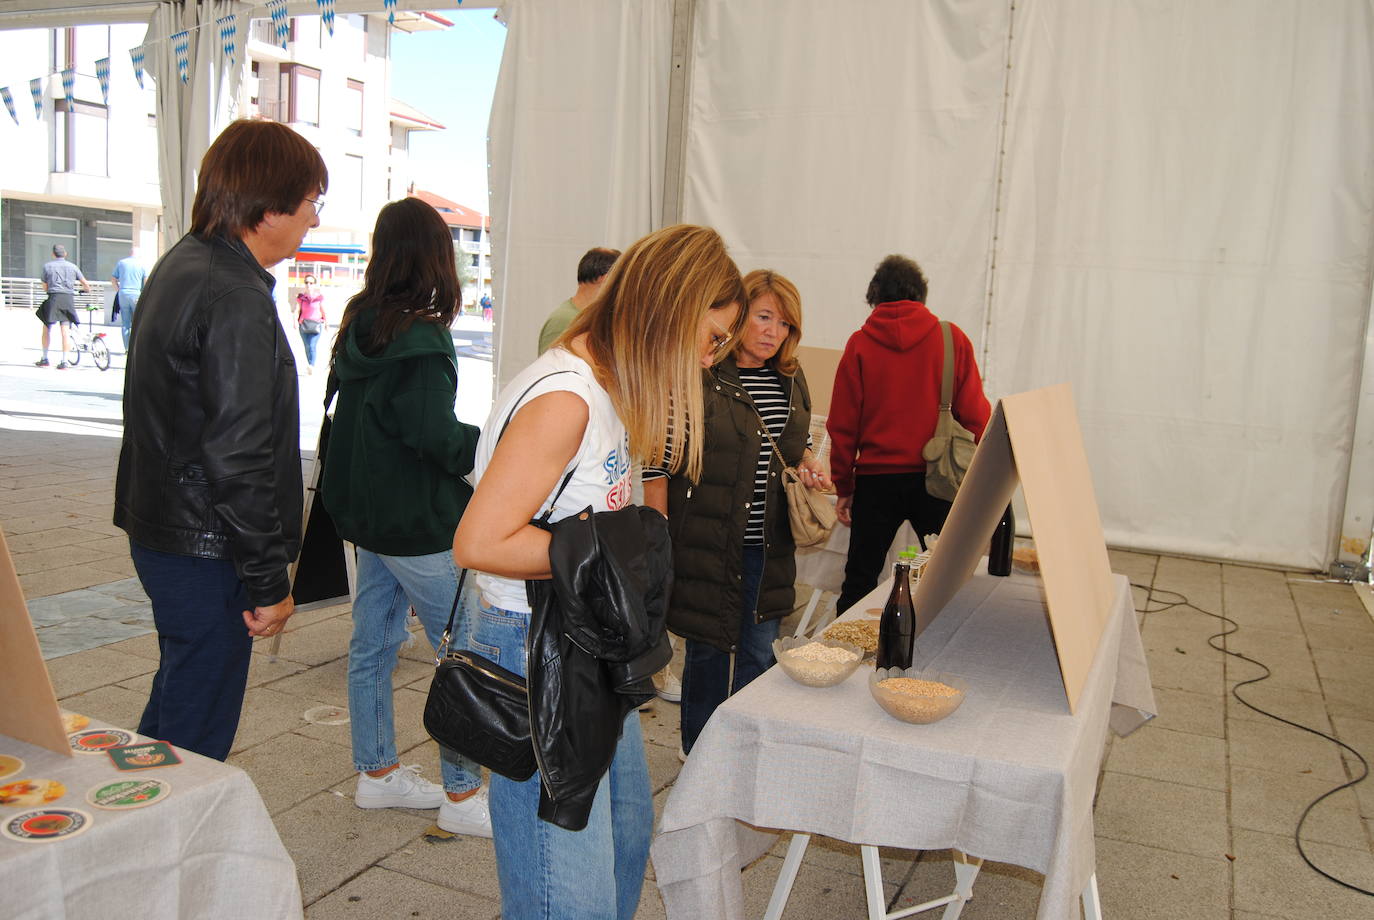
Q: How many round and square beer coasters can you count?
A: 7